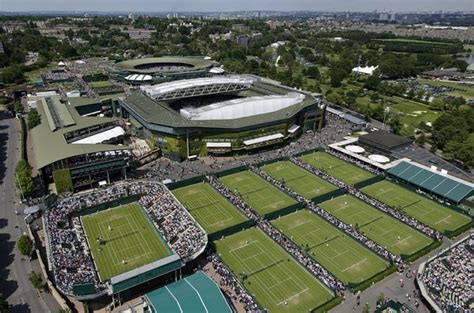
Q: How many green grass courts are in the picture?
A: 9